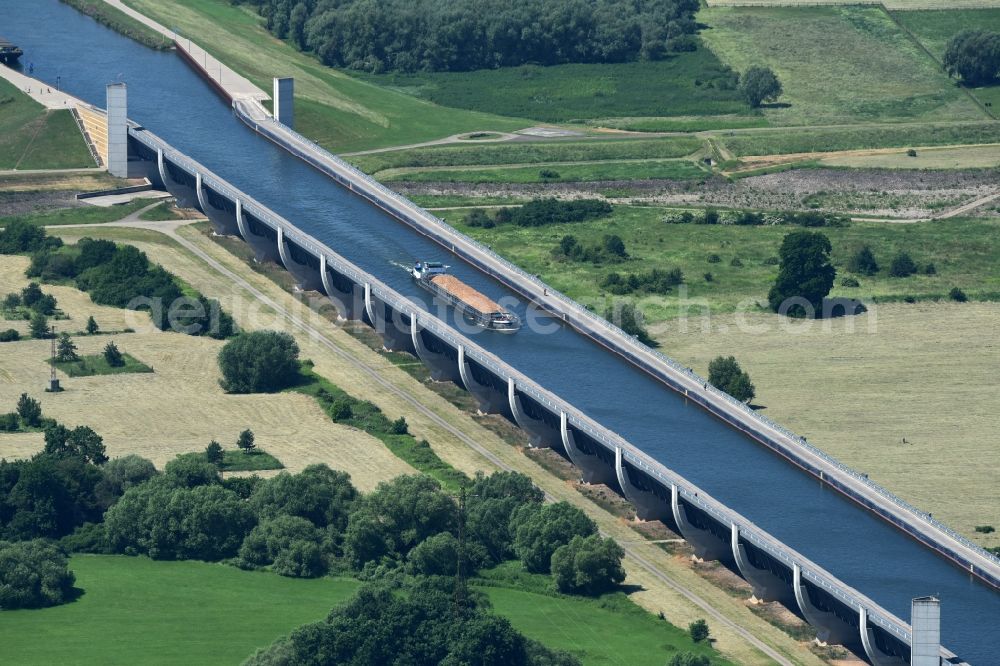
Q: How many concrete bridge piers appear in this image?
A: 15